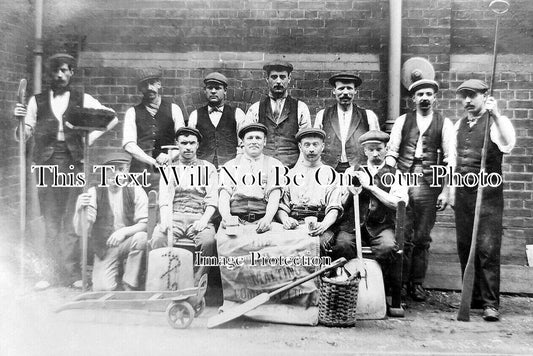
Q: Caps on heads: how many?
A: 12